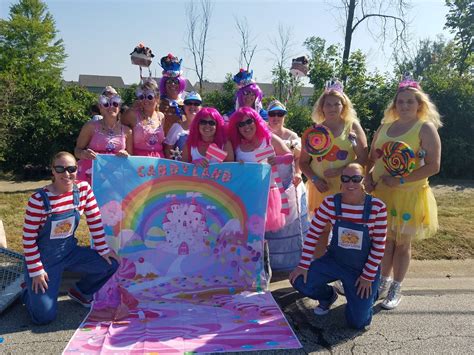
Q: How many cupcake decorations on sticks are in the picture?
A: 2